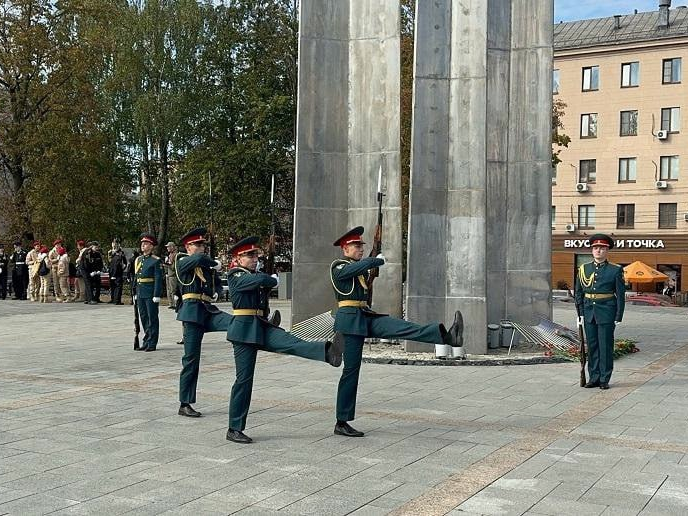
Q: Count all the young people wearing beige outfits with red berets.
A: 5